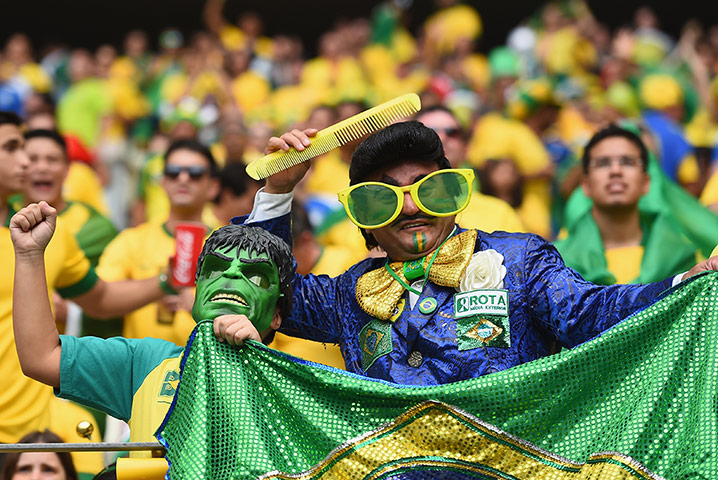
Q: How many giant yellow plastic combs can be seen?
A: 1